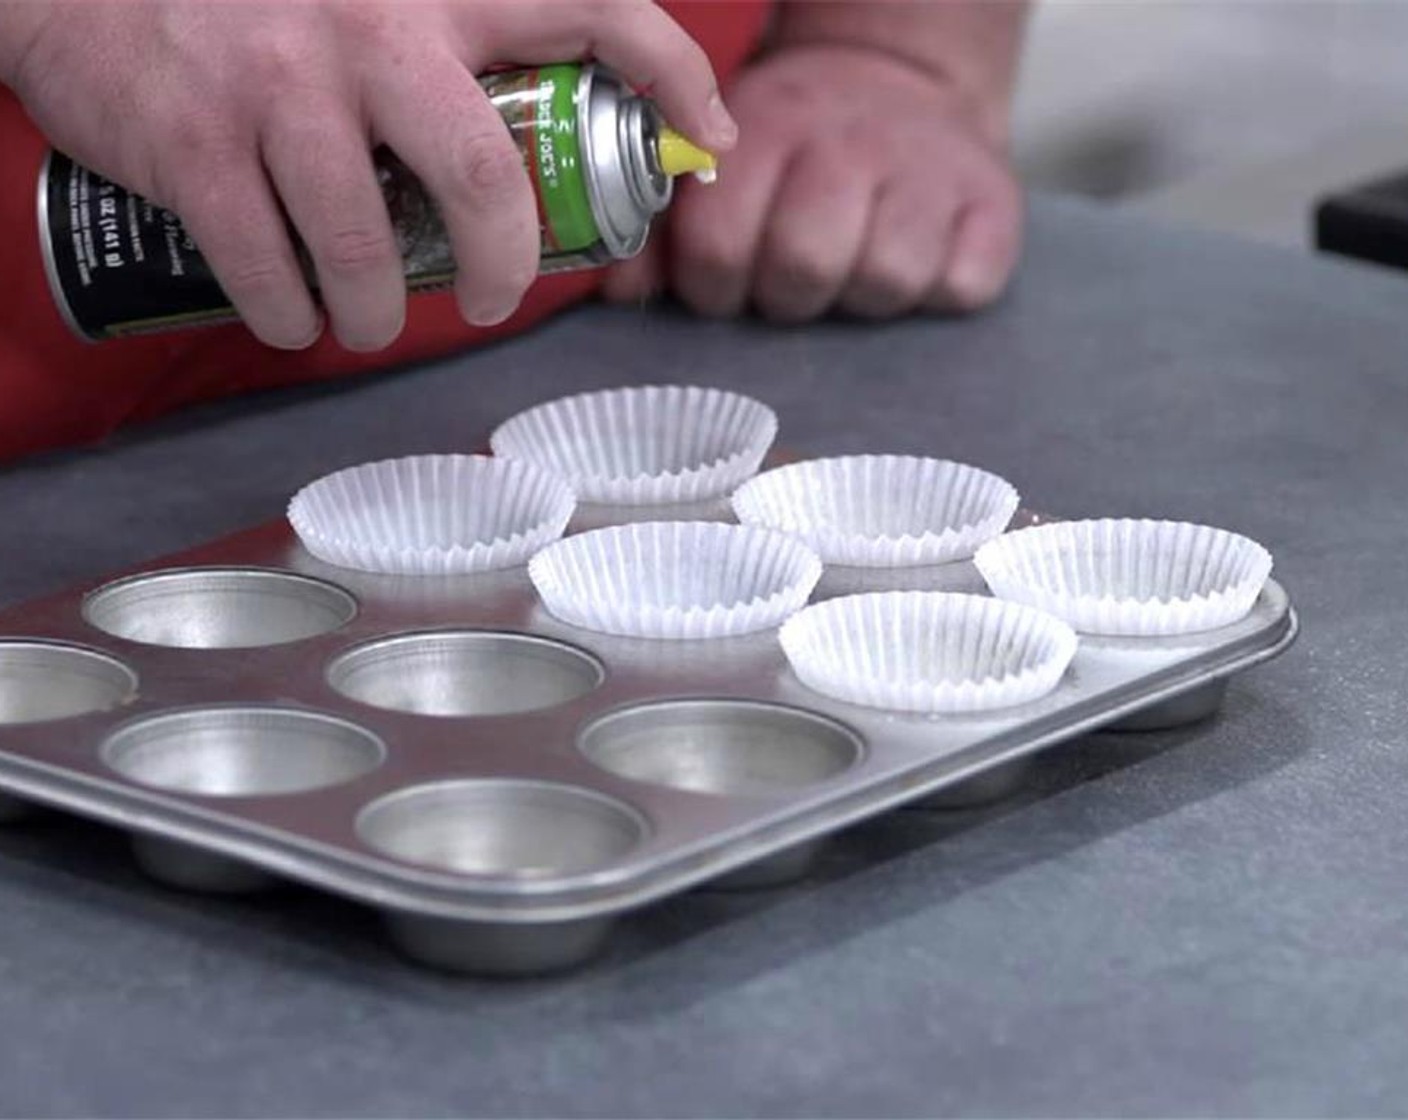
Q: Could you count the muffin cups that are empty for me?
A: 6